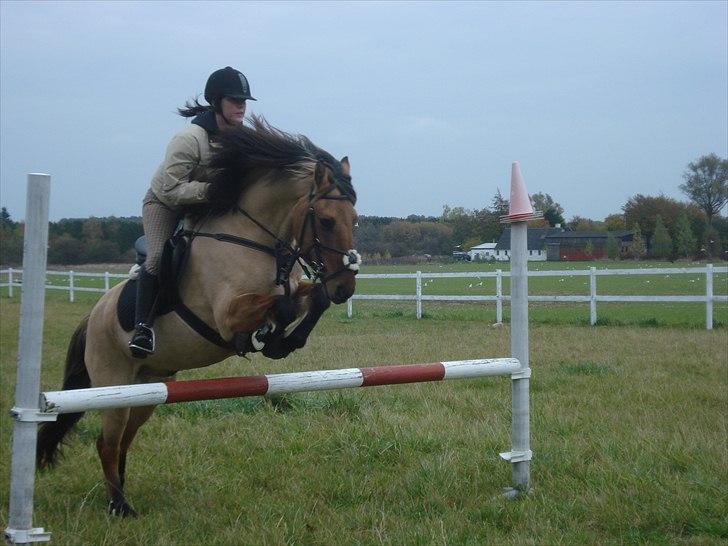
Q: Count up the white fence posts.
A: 8